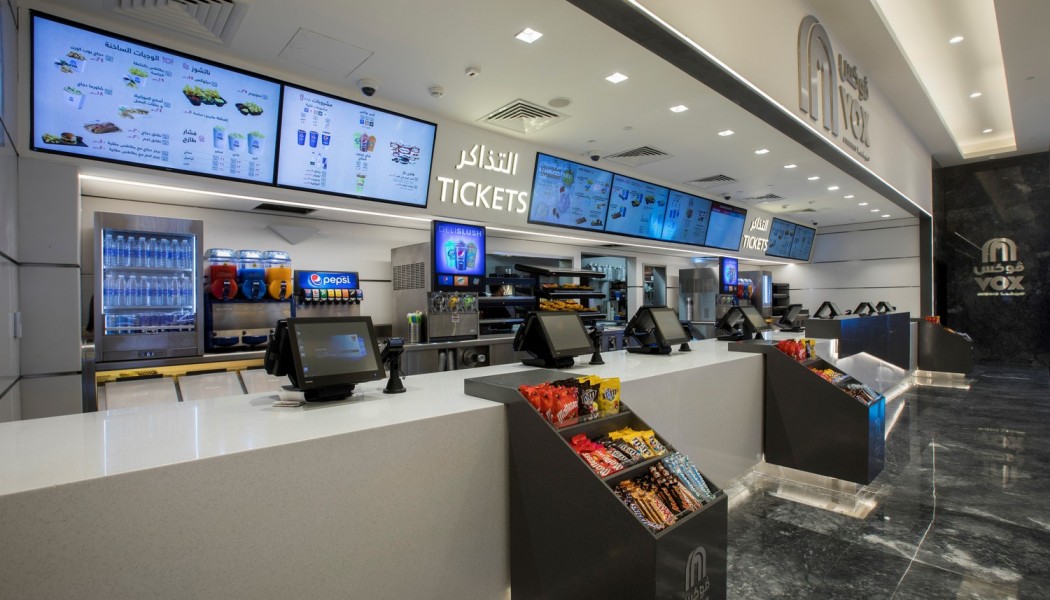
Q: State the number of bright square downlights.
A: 12